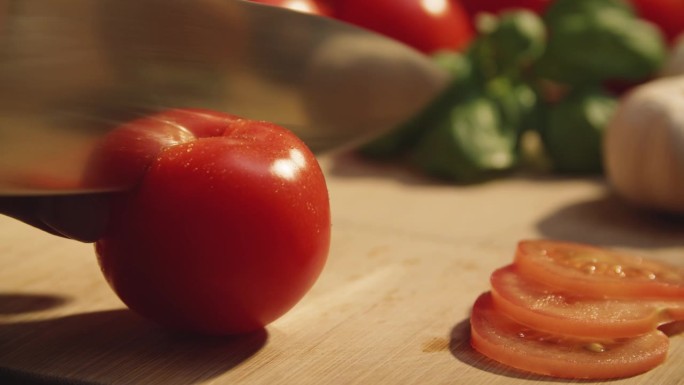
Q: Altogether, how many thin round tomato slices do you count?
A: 3